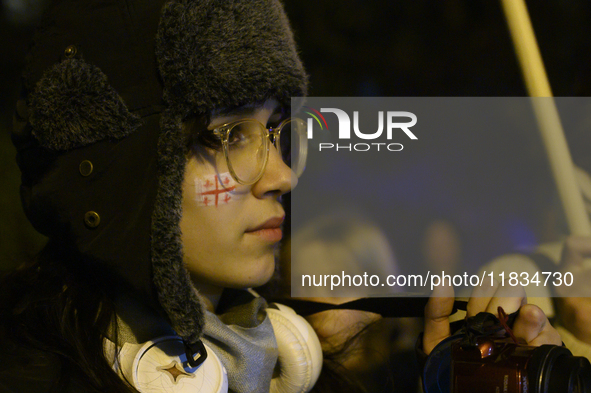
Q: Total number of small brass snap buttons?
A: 3